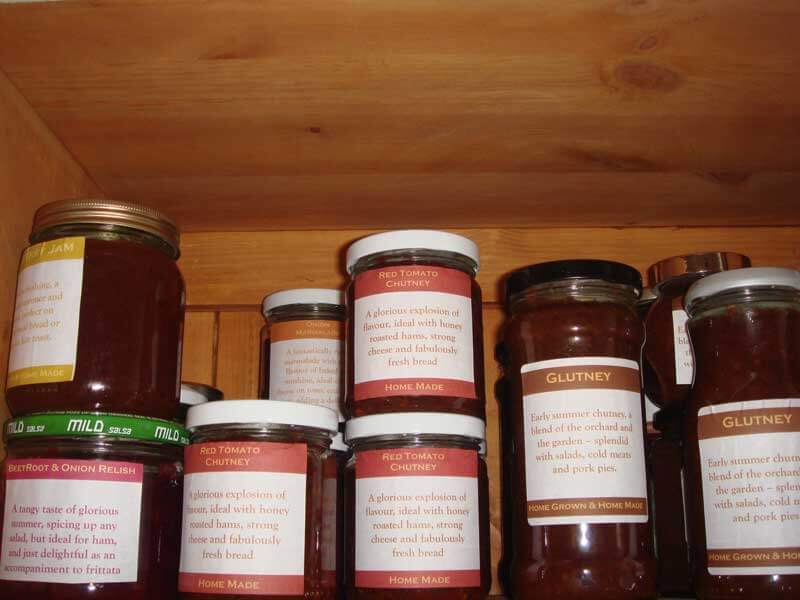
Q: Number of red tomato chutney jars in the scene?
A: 3